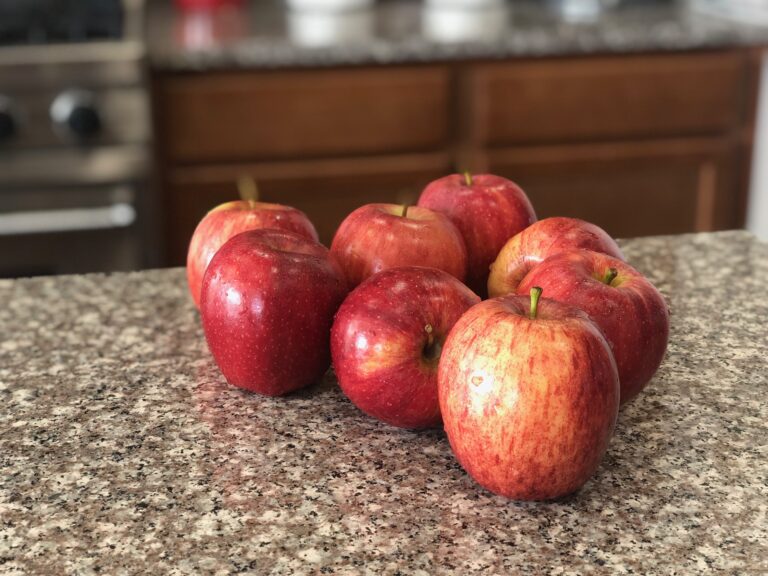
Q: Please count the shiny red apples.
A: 8